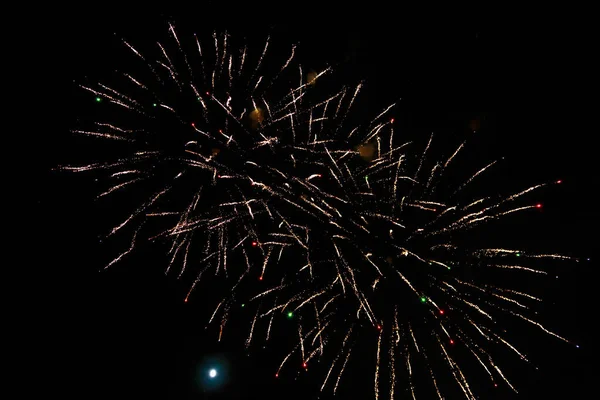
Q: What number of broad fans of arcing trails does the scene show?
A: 2